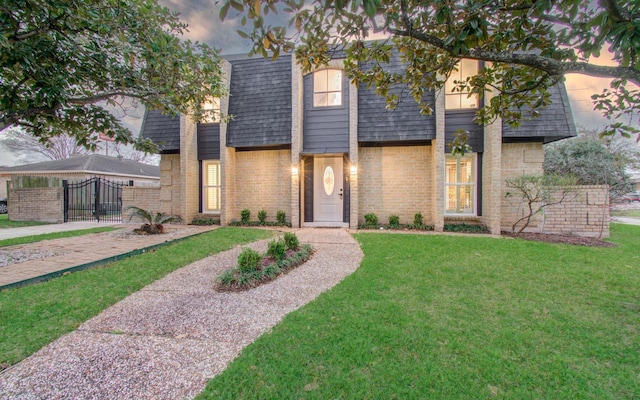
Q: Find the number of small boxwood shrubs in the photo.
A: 9